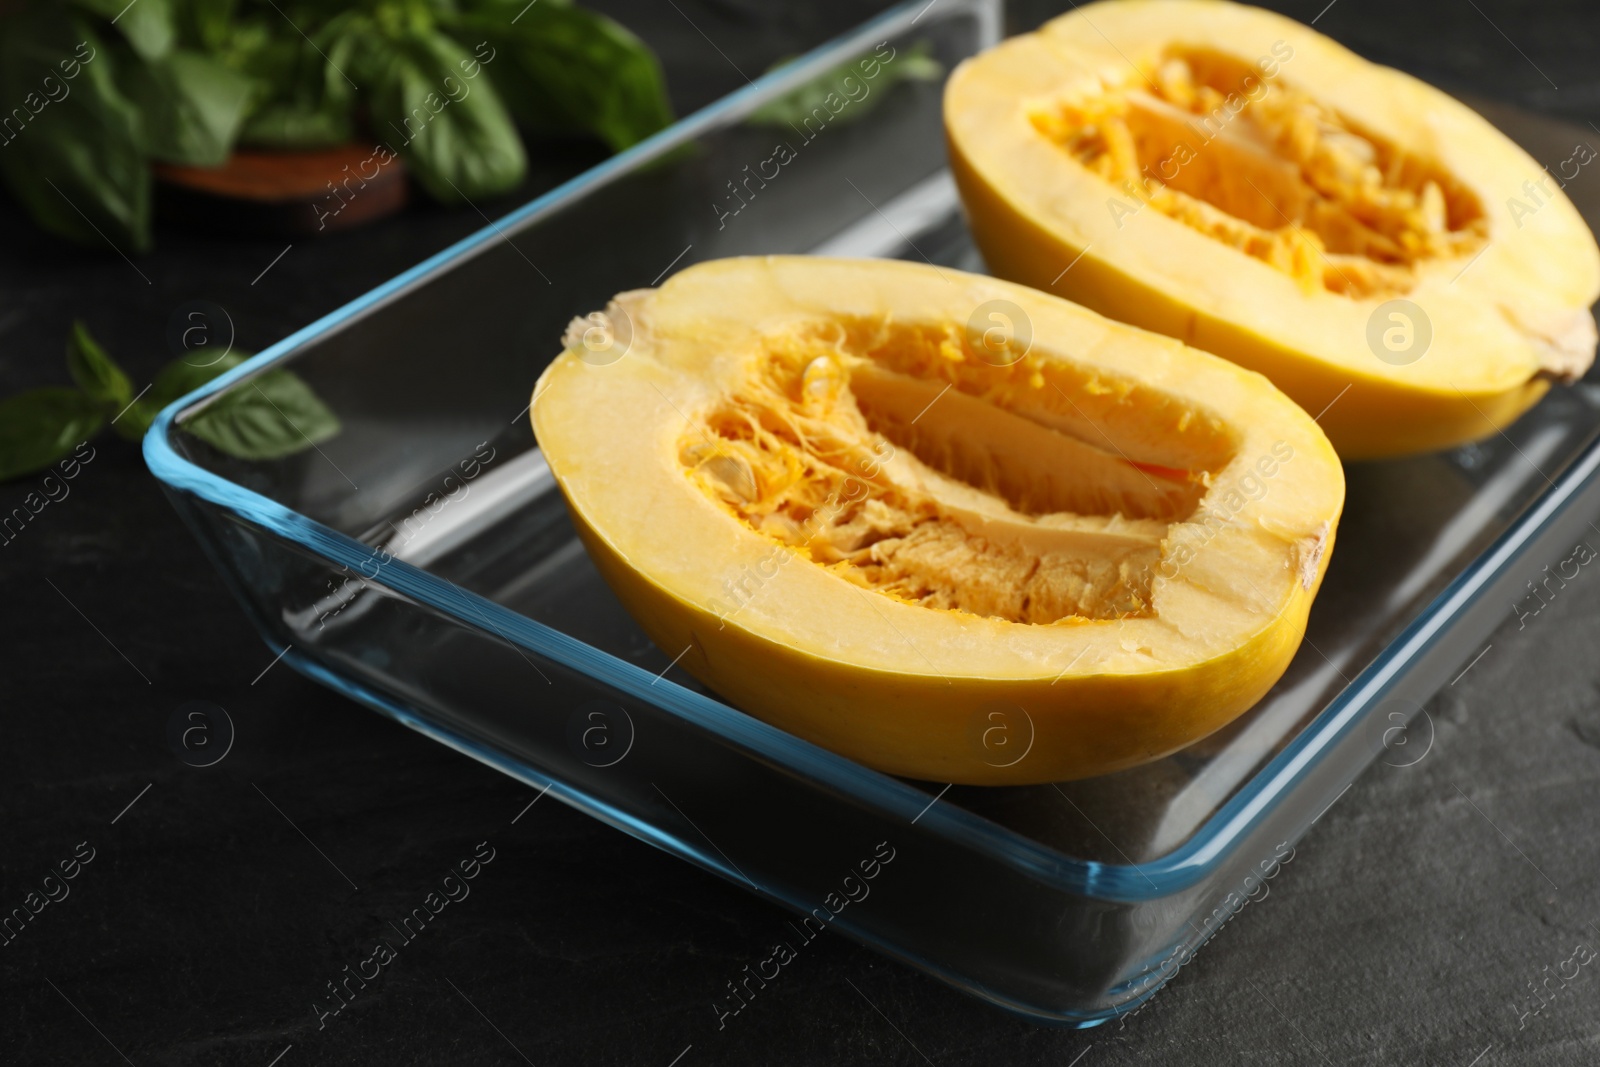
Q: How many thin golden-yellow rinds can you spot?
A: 2